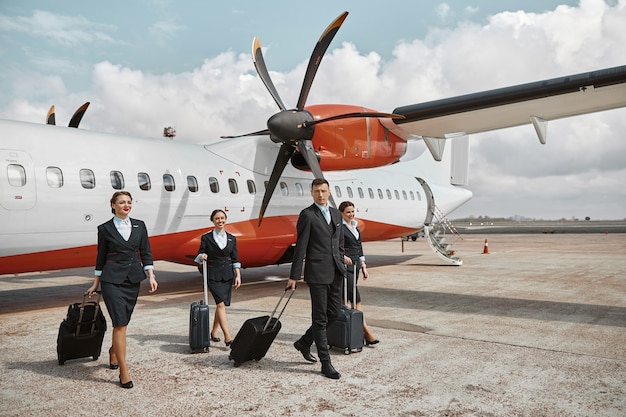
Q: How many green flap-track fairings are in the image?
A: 0